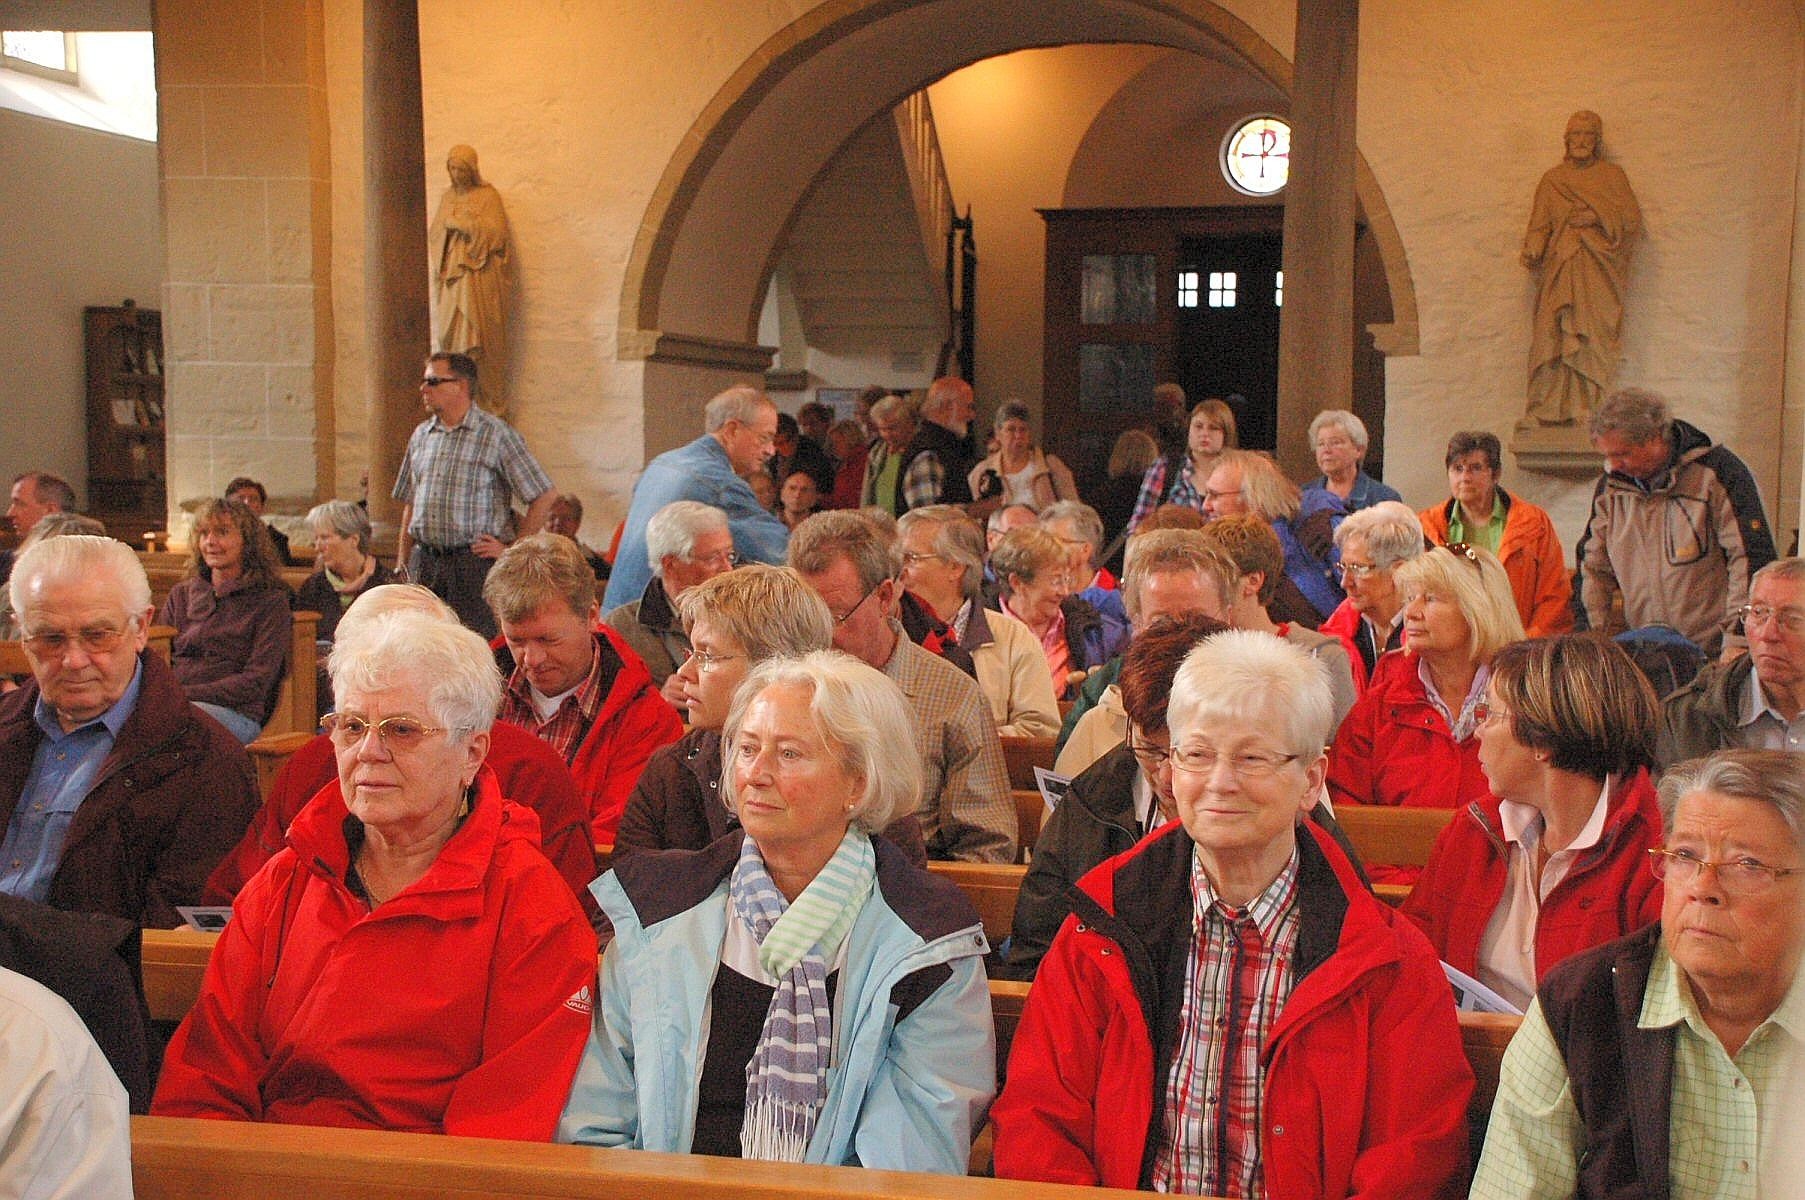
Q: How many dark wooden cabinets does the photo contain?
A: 1